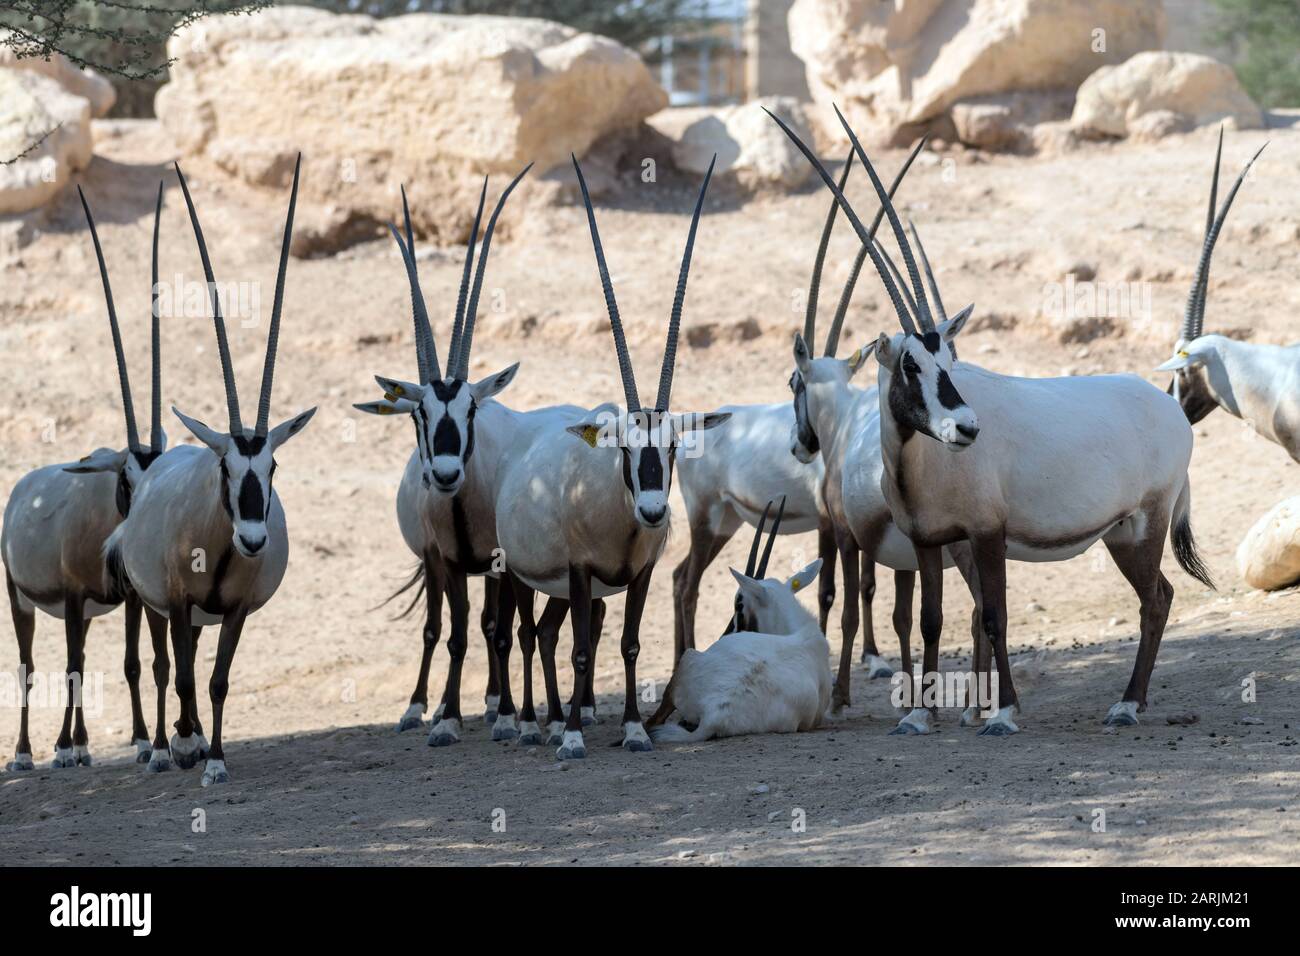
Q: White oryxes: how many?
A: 10